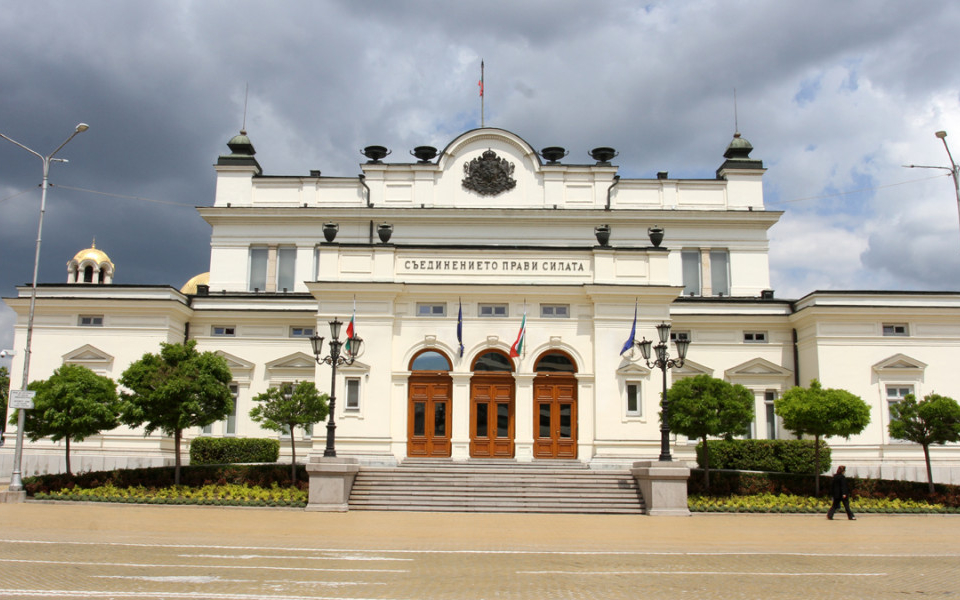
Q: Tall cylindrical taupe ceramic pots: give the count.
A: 0